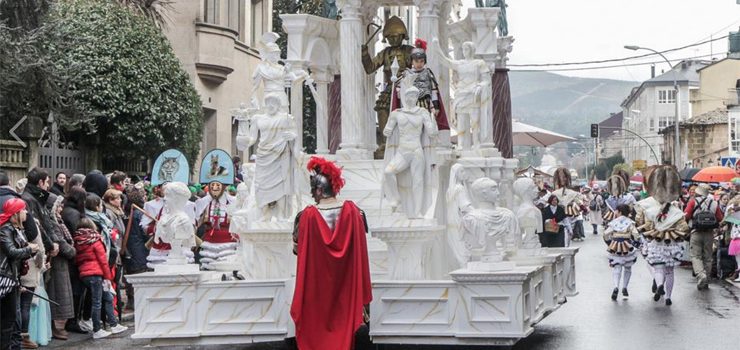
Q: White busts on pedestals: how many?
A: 3